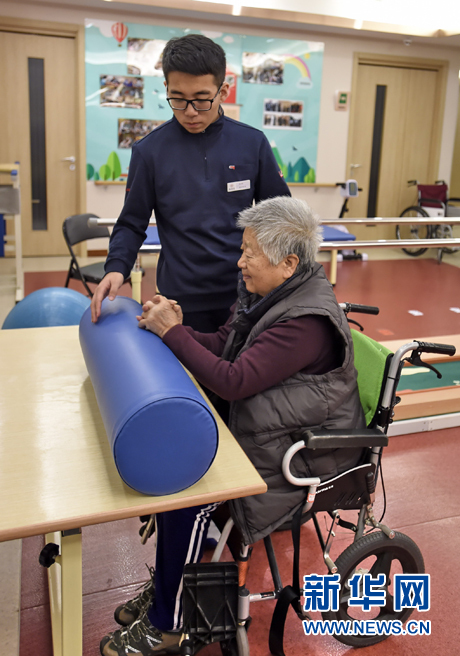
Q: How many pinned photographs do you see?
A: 5